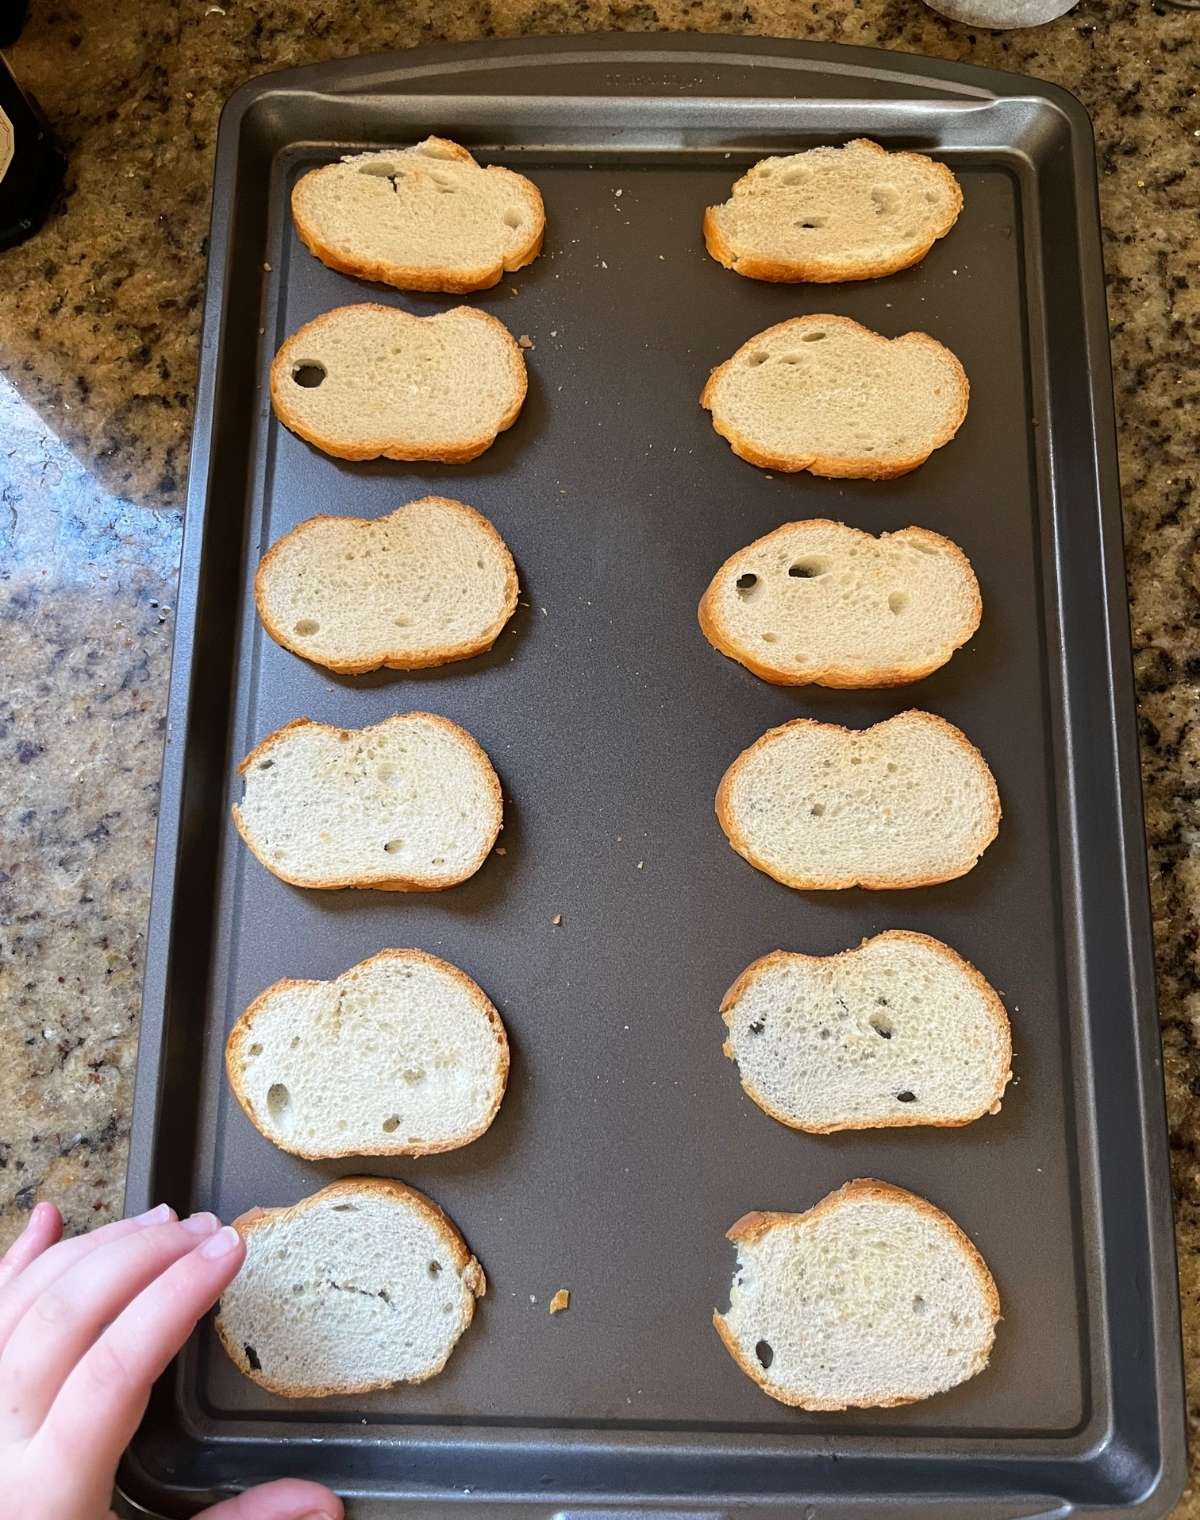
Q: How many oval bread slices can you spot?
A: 12